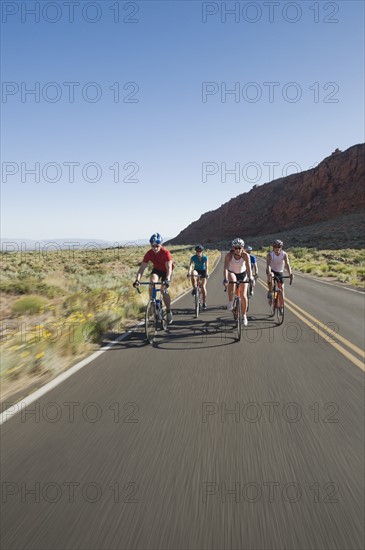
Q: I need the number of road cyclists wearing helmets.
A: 5